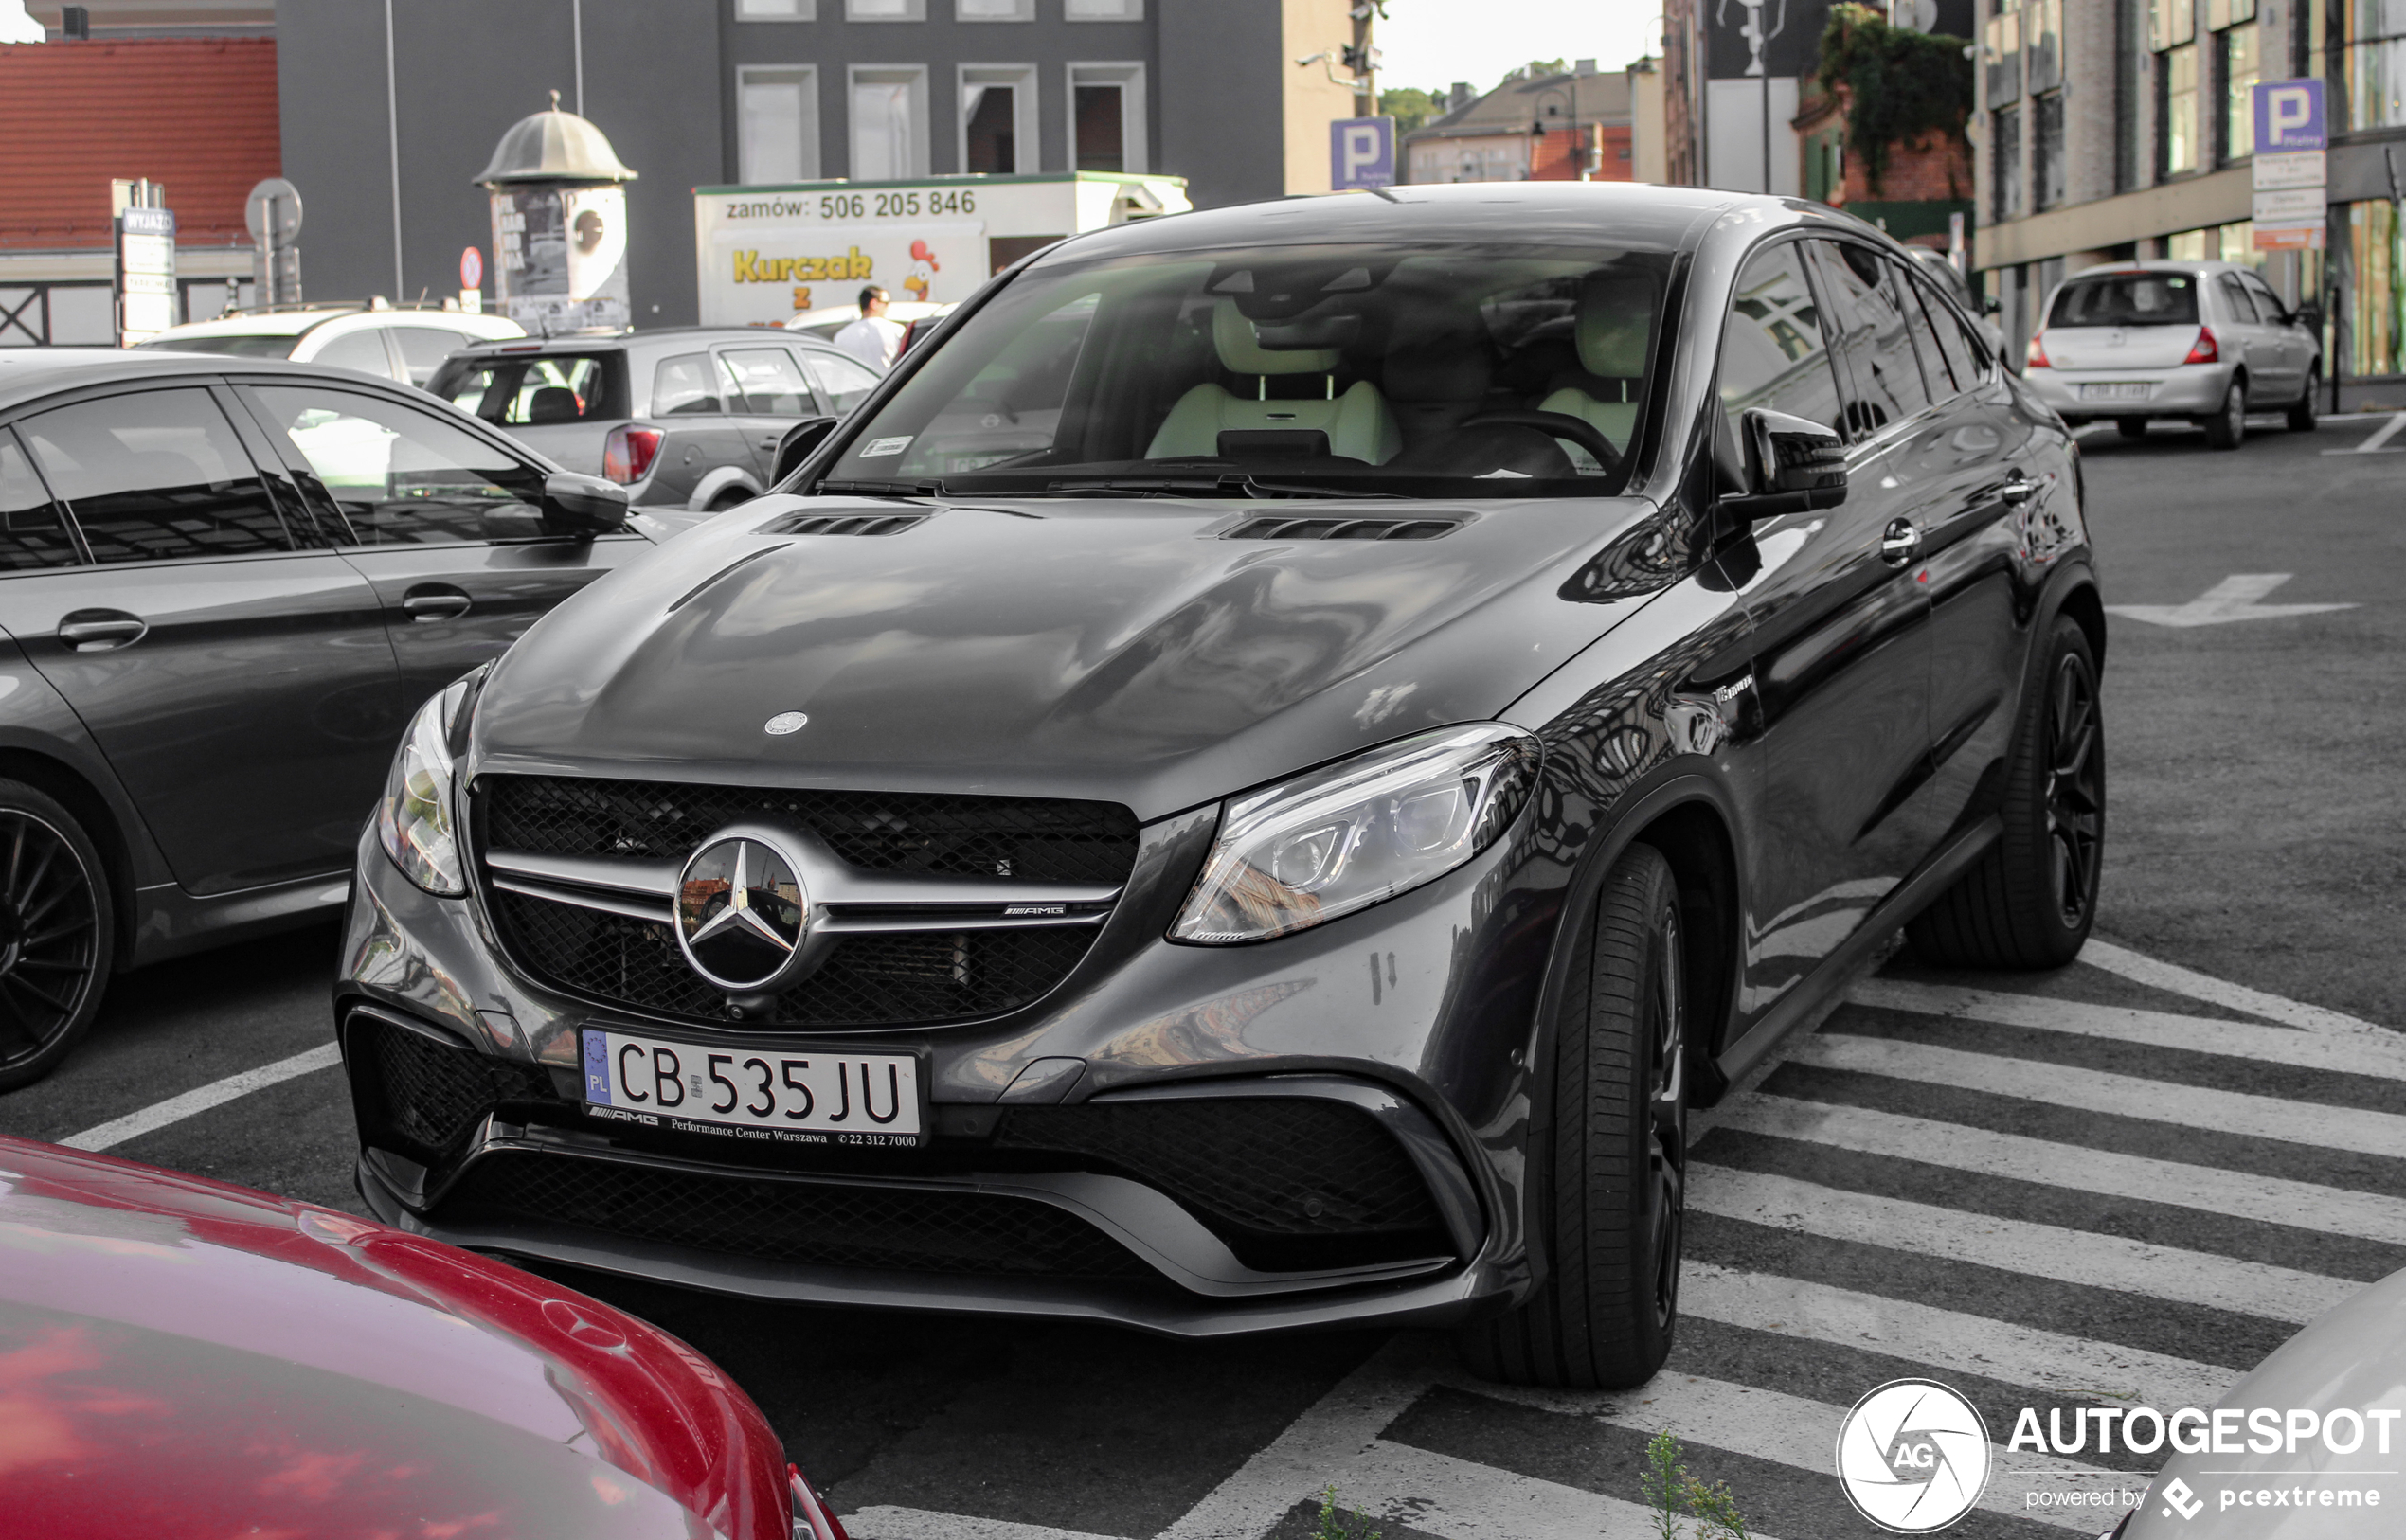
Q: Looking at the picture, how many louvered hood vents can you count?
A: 2